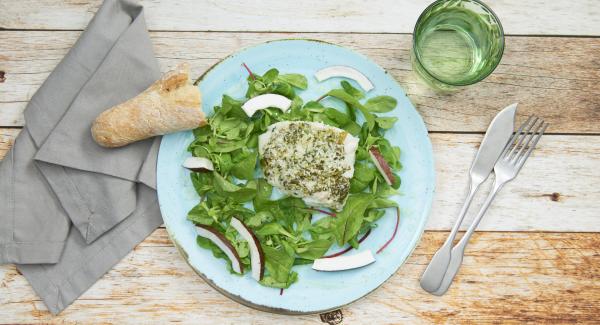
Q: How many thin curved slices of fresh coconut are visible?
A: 7